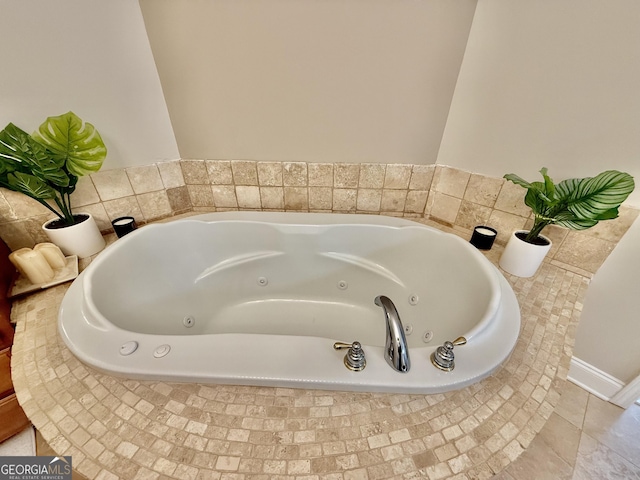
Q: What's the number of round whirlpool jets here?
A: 6